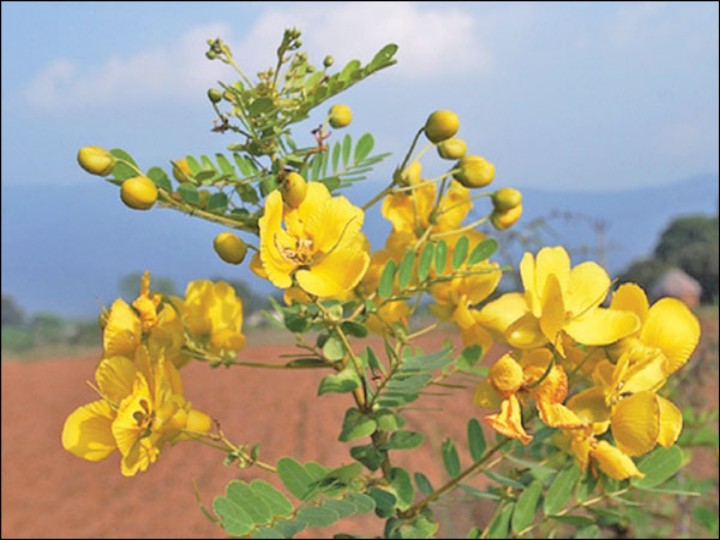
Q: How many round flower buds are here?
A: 11